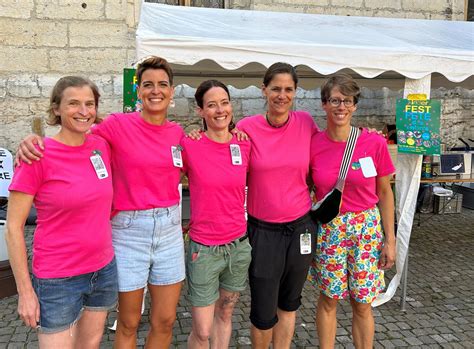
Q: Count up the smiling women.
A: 5